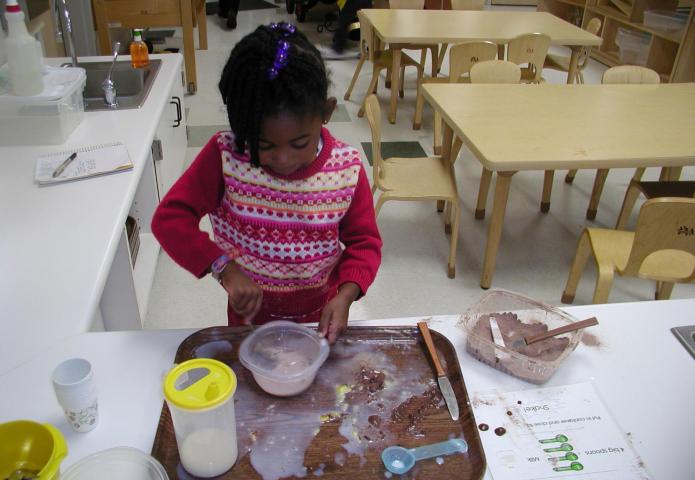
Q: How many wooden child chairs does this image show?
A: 11